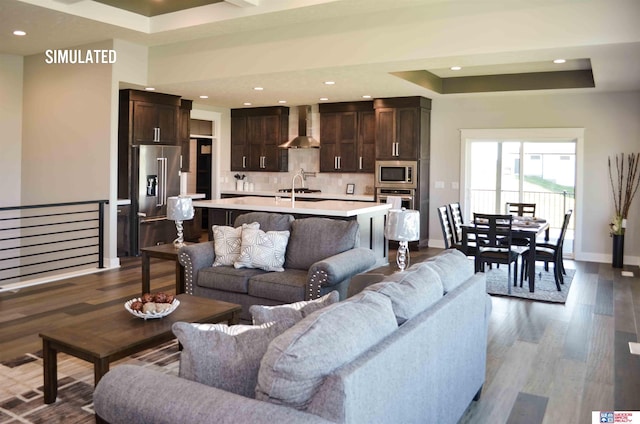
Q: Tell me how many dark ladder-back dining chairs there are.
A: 6